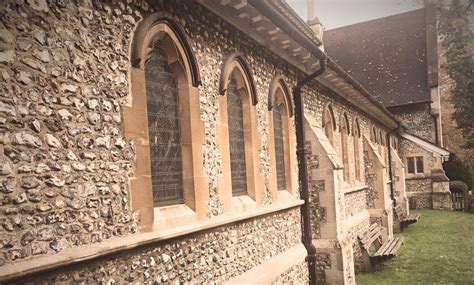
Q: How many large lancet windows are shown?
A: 3